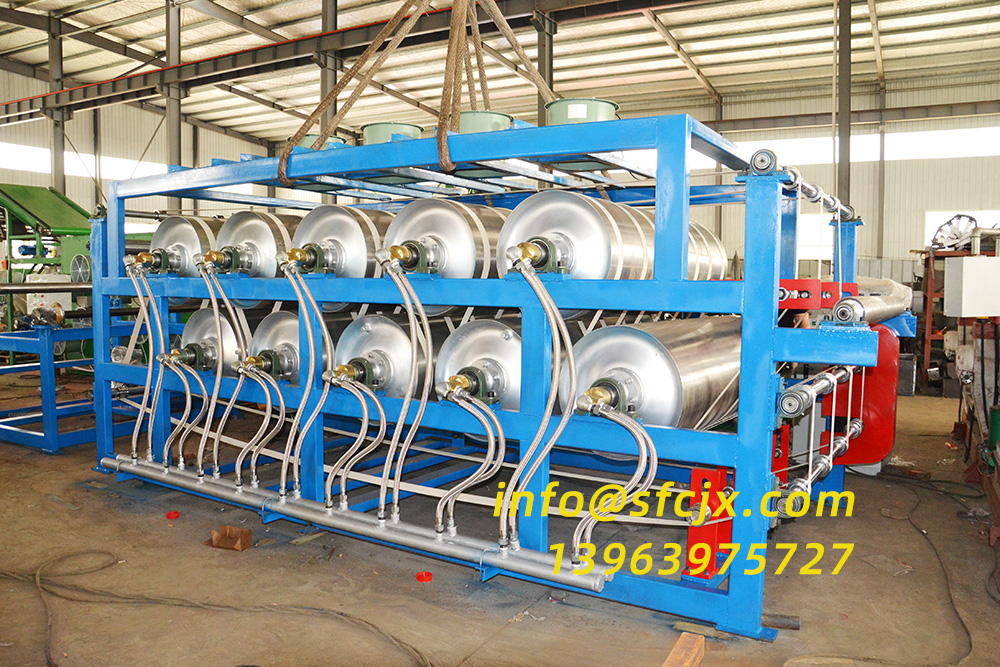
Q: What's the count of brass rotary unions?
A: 10